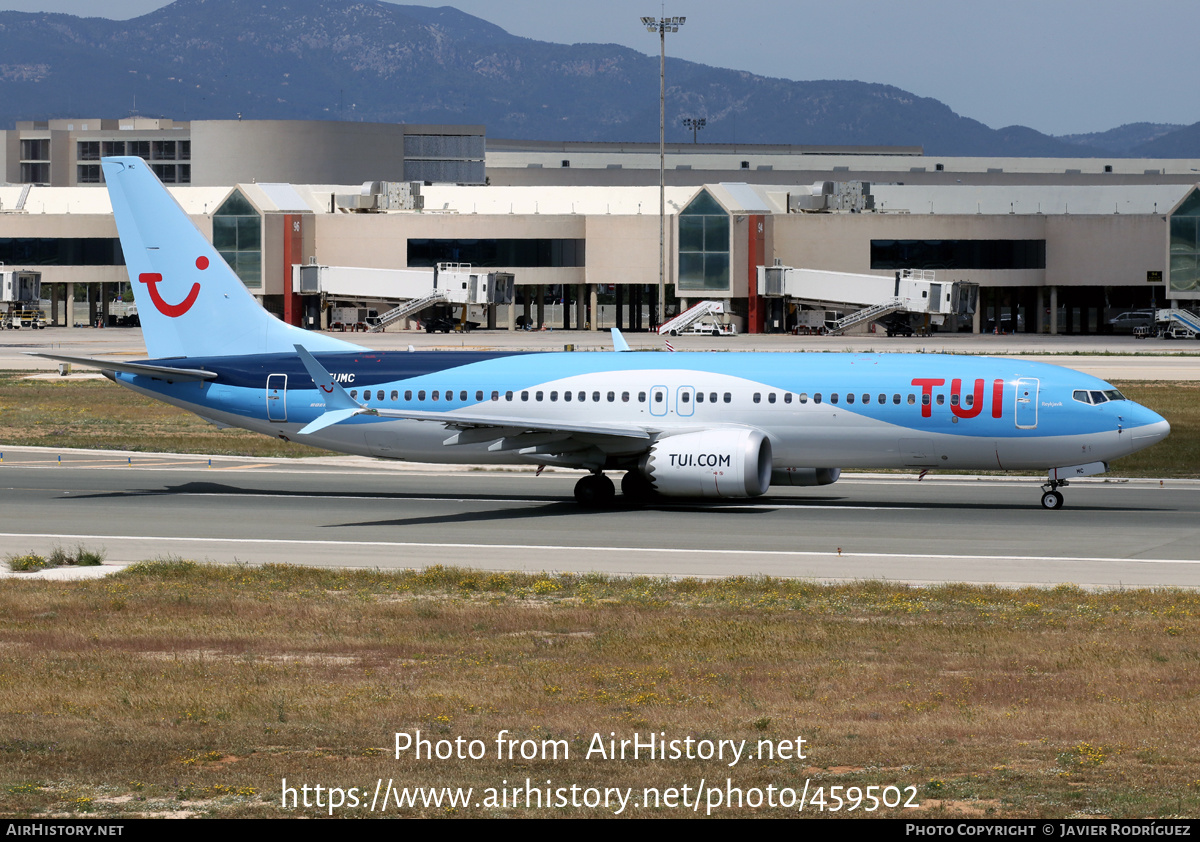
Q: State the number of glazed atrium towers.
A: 3